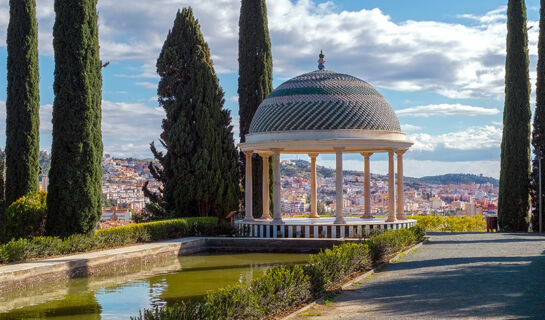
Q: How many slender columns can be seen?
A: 8